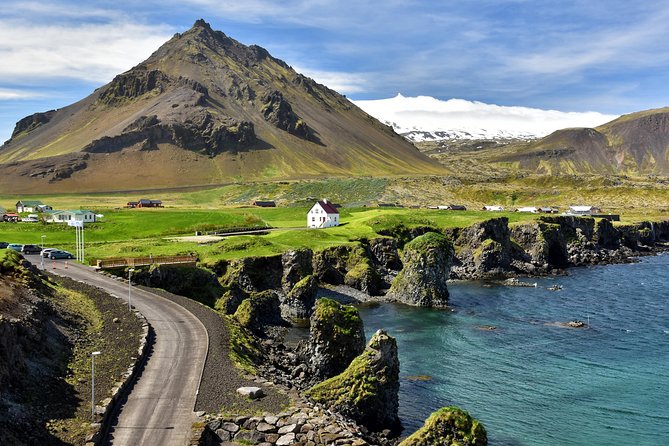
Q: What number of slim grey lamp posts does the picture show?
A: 3